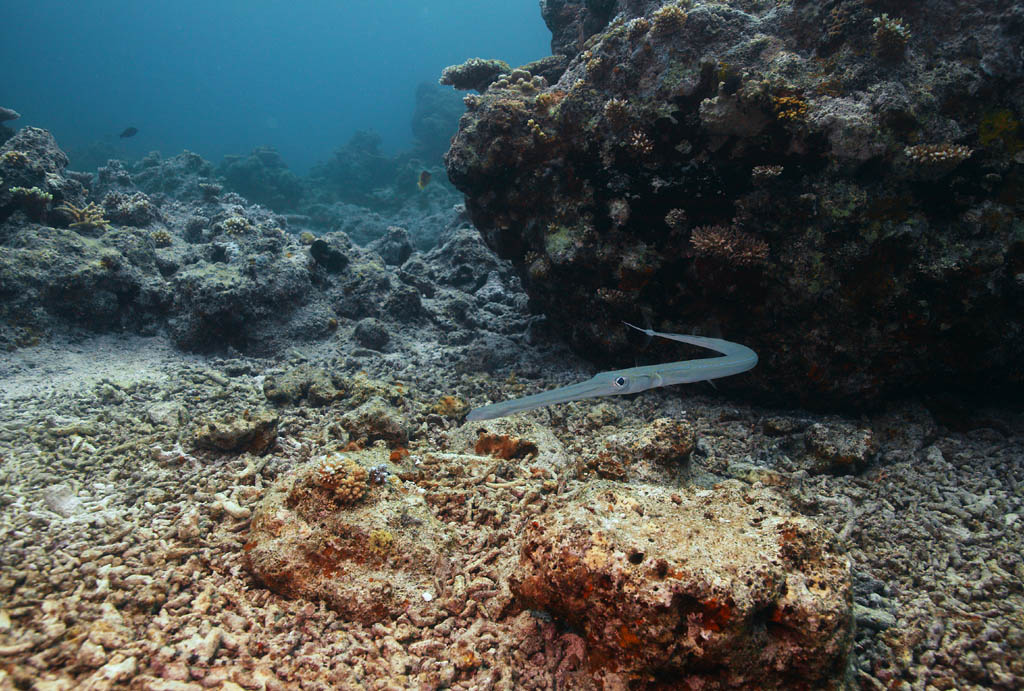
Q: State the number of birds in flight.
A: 0